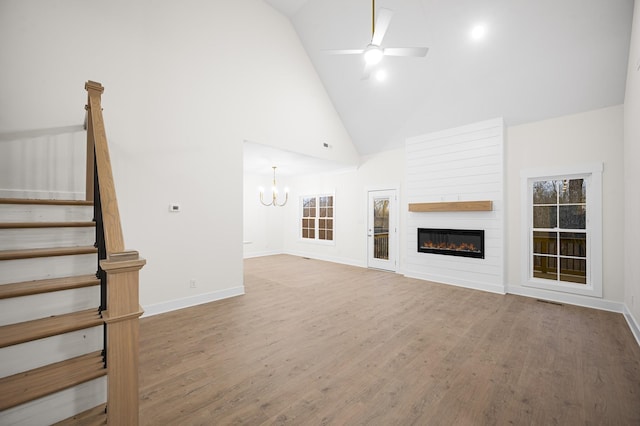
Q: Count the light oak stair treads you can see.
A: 7